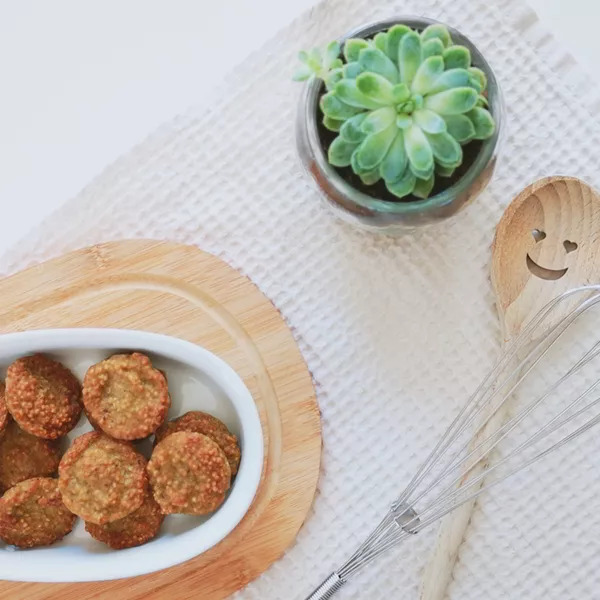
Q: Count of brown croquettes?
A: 9